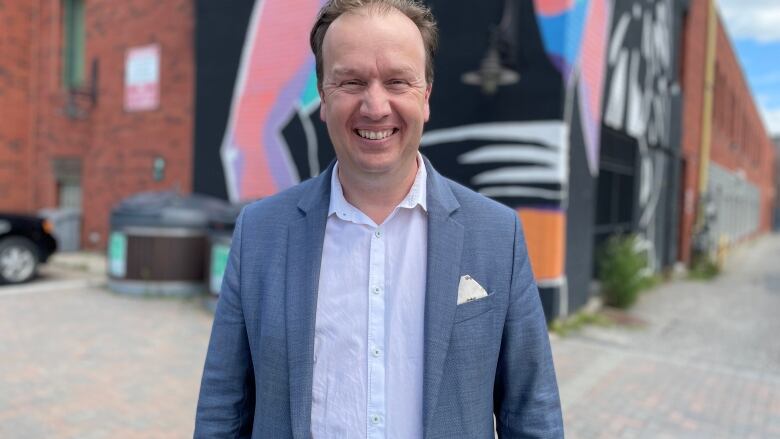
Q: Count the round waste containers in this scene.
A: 2